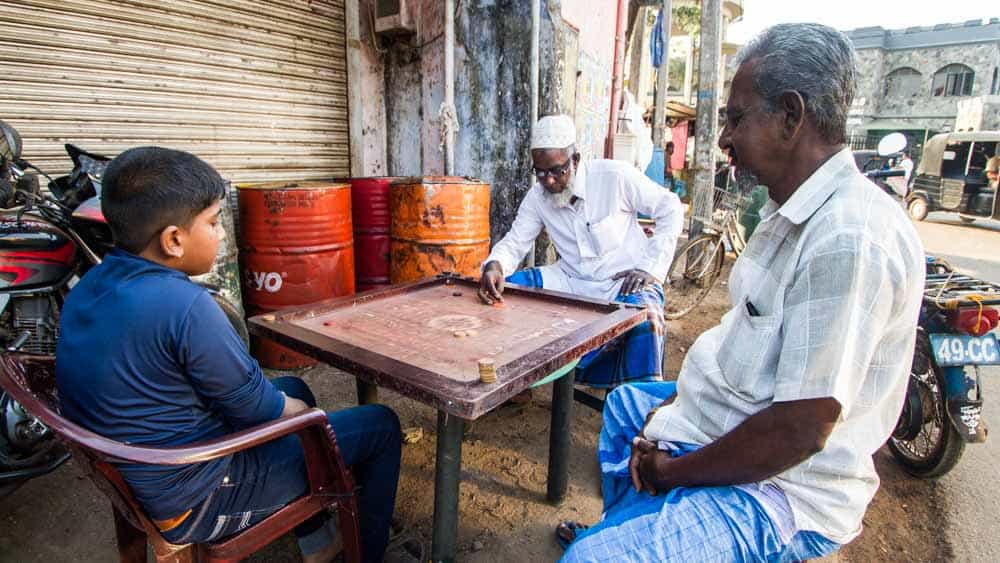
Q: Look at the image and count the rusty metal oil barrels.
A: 3